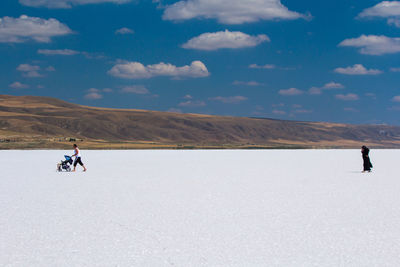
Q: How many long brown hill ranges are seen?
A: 1